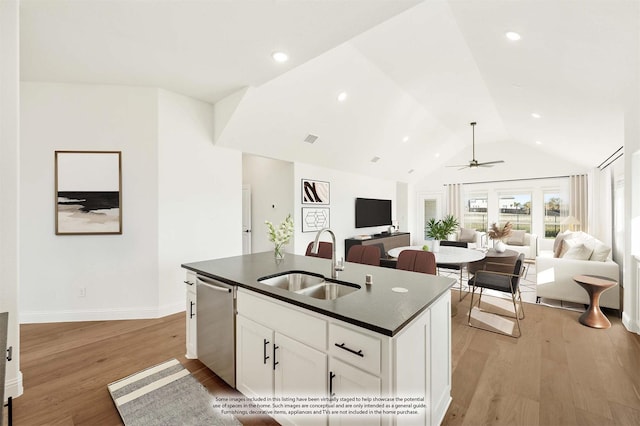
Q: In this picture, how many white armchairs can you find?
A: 2